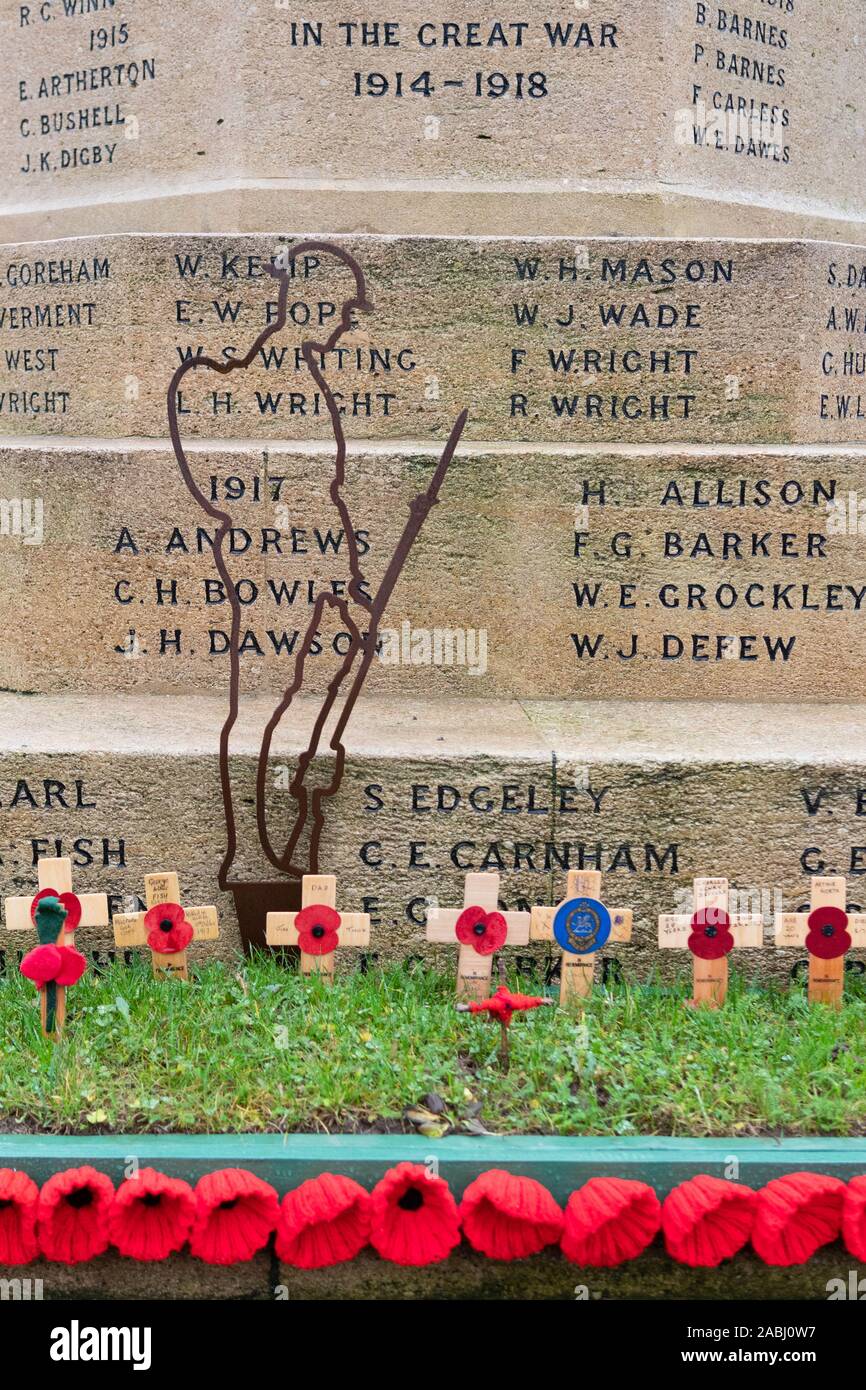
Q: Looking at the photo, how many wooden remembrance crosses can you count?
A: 7